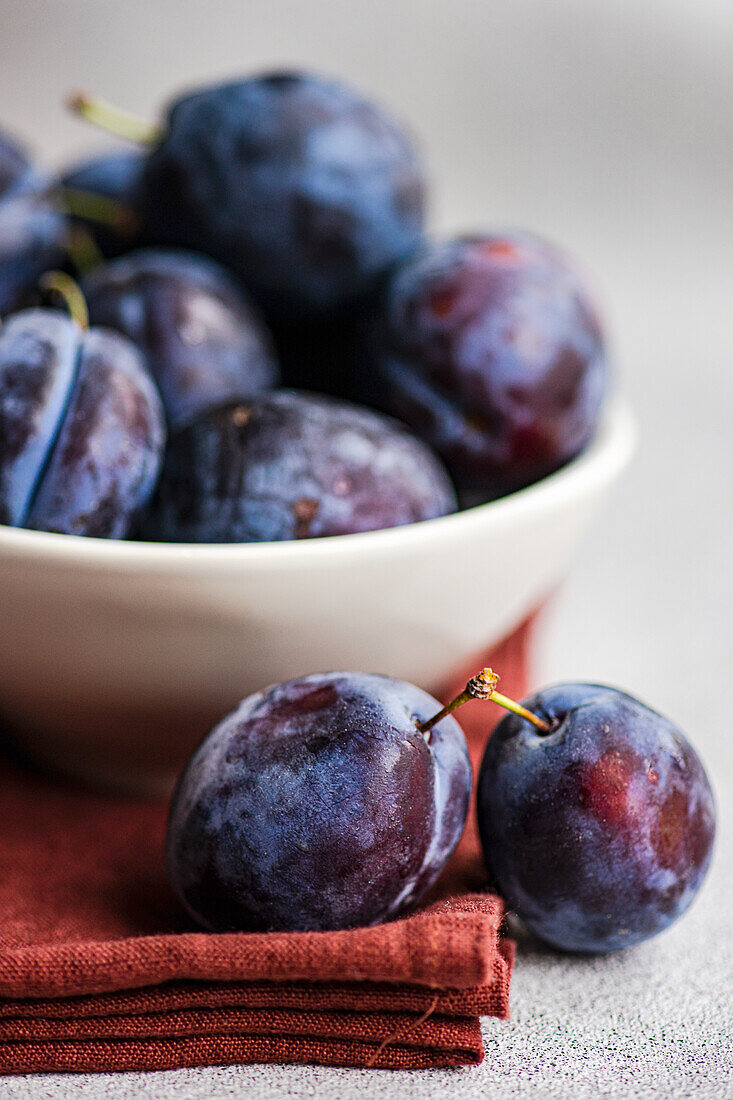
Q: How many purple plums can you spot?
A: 10